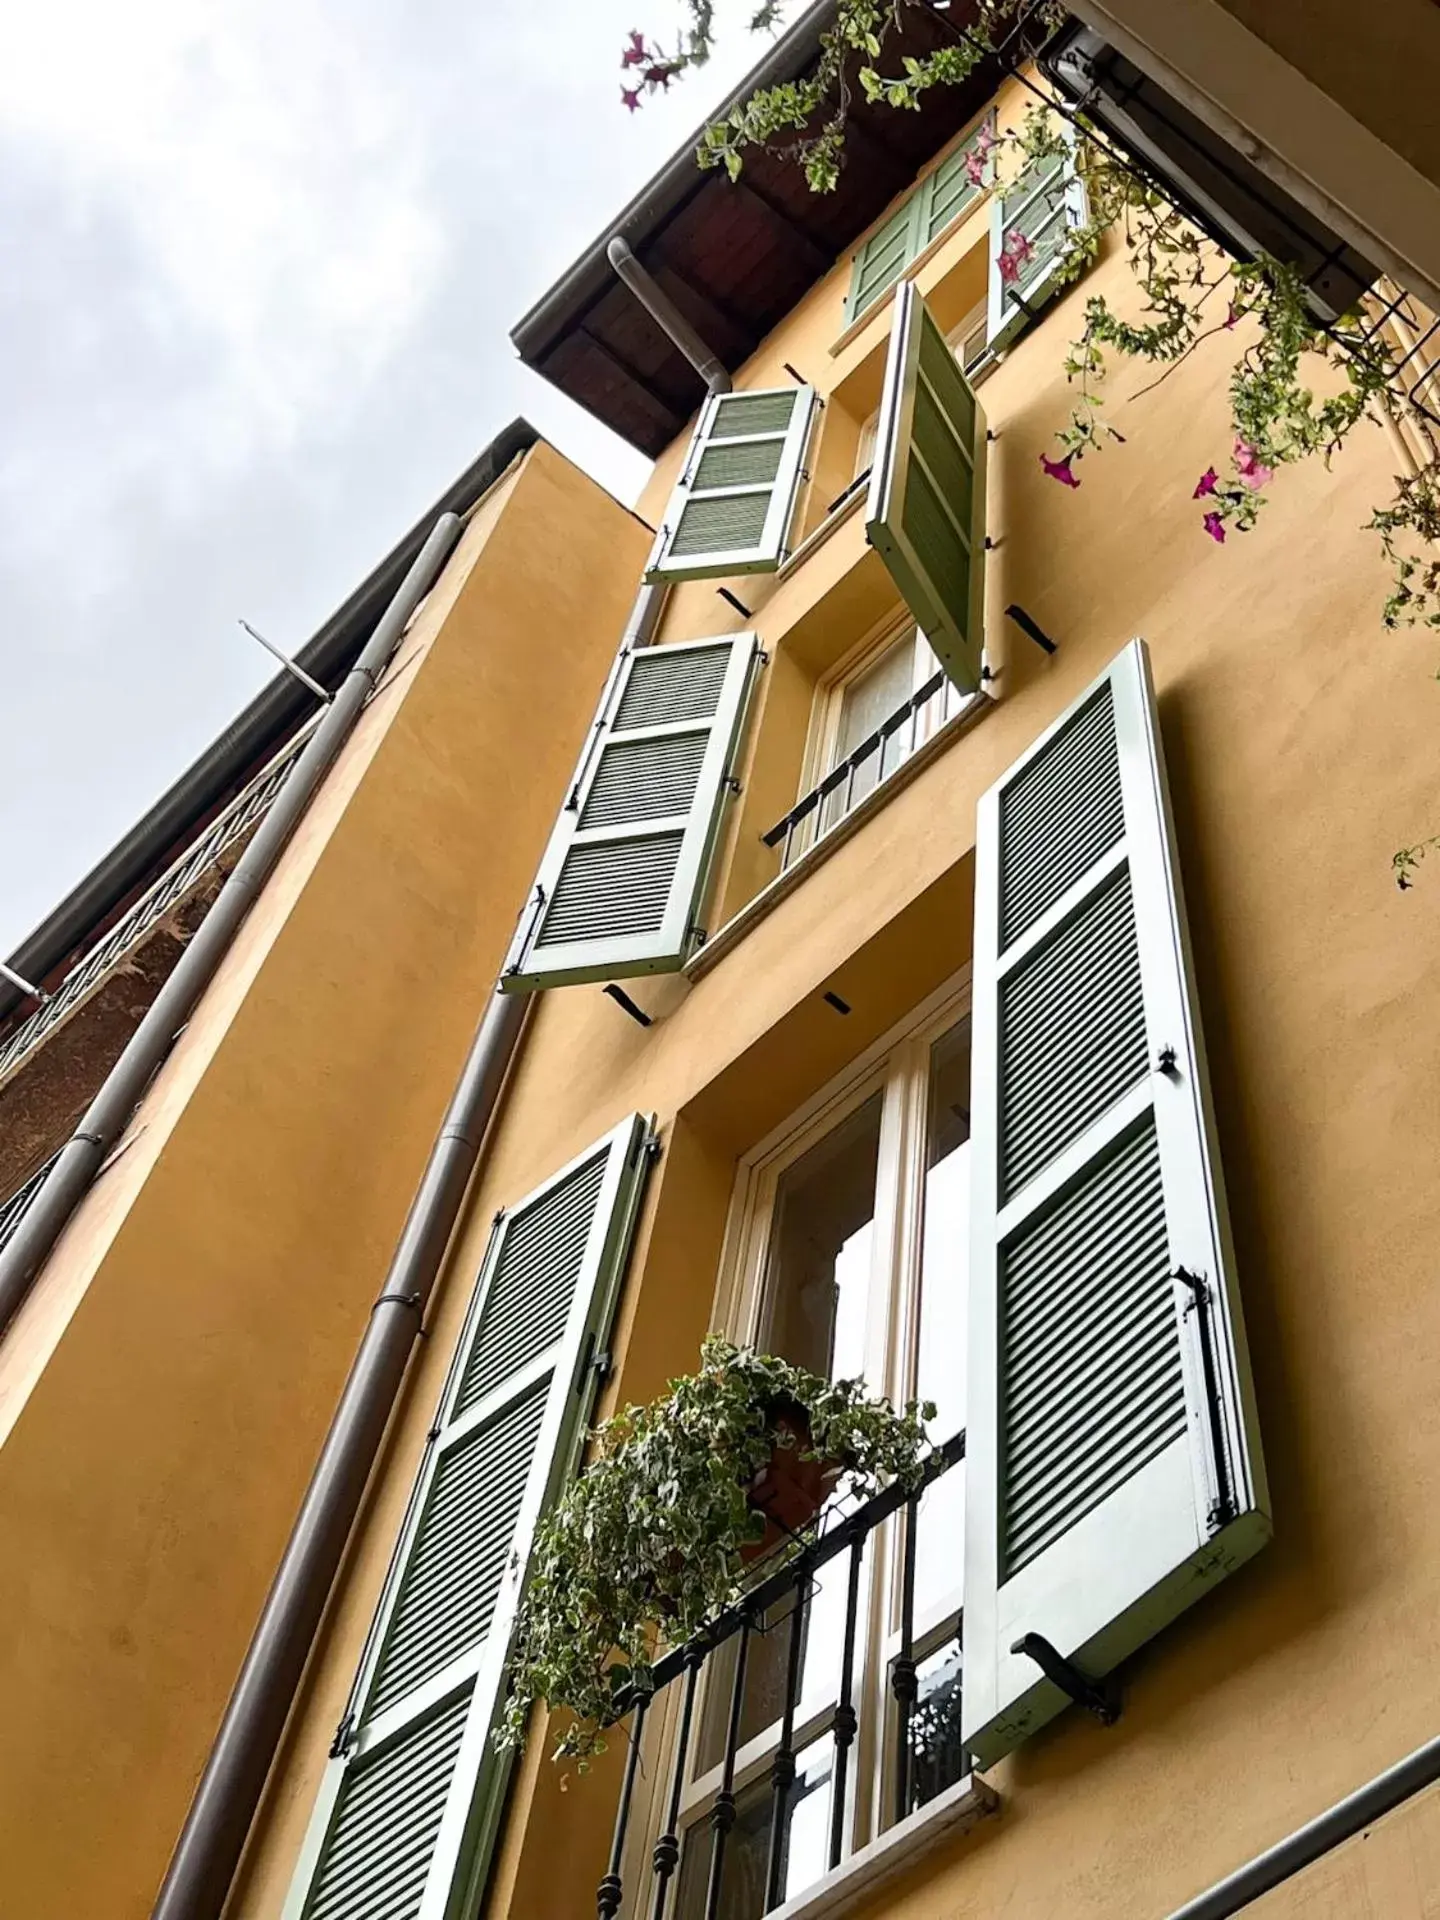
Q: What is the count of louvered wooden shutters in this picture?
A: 8